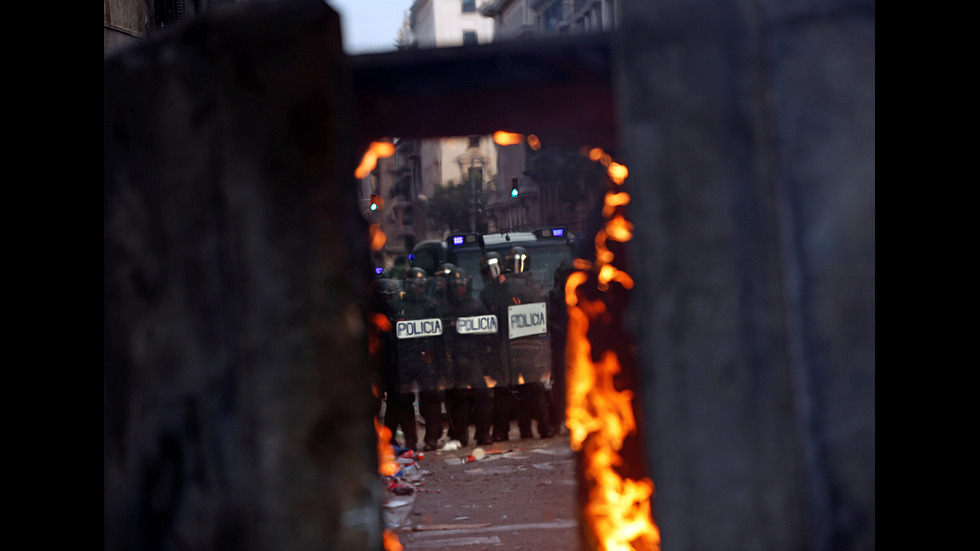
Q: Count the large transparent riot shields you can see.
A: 3